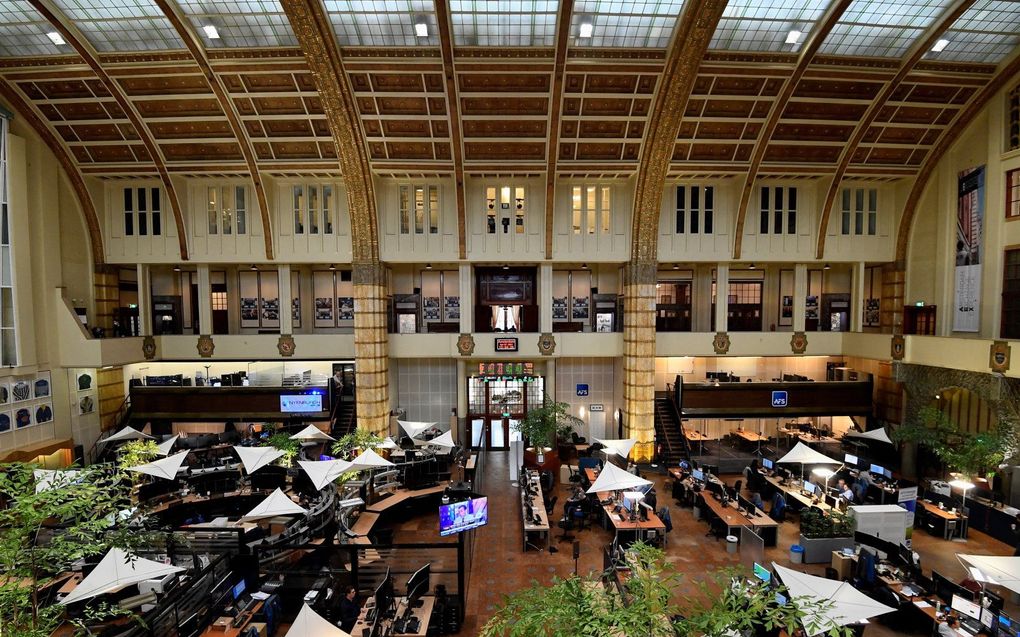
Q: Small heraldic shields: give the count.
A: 9